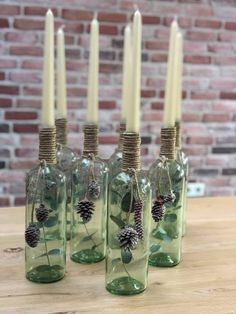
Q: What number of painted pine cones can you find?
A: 8